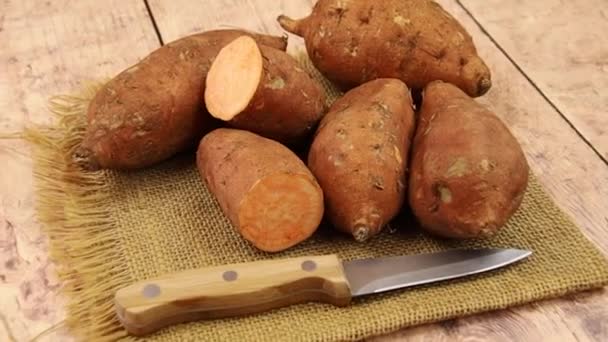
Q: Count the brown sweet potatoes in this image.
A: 6